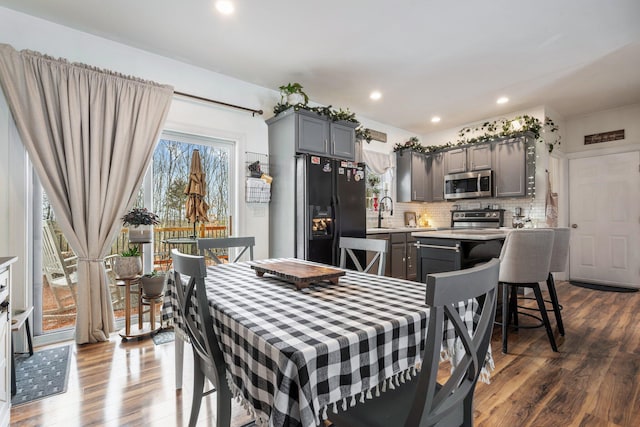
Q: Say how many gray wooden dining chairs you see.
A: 4